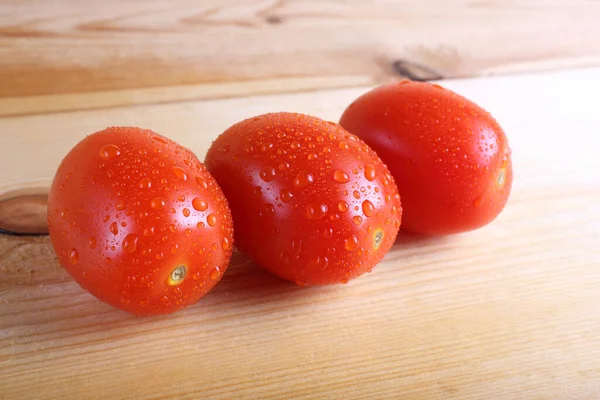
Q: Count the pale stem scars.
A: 3